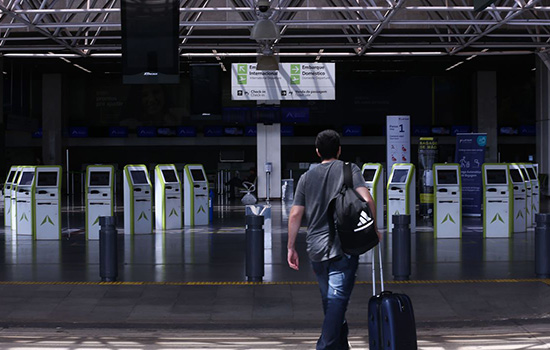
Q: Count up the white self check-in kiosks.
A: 15